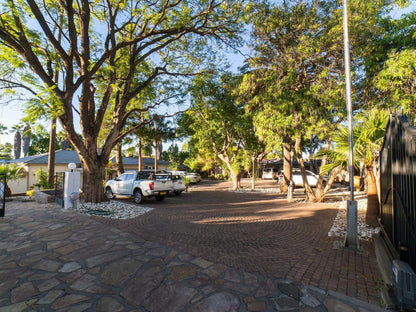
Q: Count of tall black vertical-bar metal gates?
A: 1